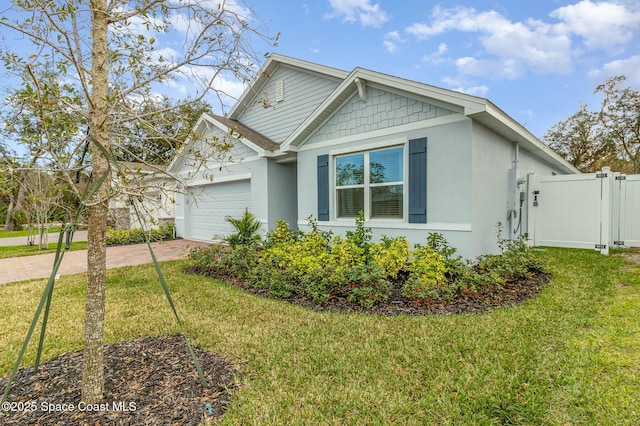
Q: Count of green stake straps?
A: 3